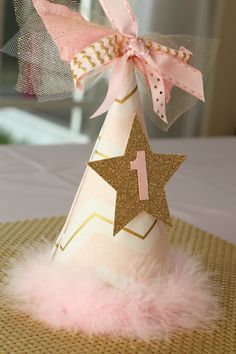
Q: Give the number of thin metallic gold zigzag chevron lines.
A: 3